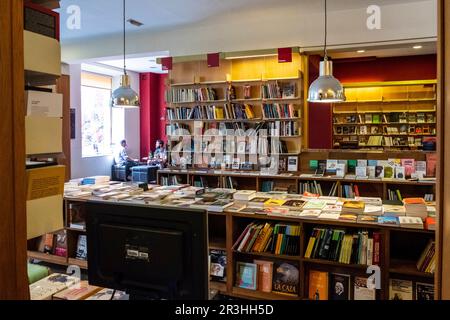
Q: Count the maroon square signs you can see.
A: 3